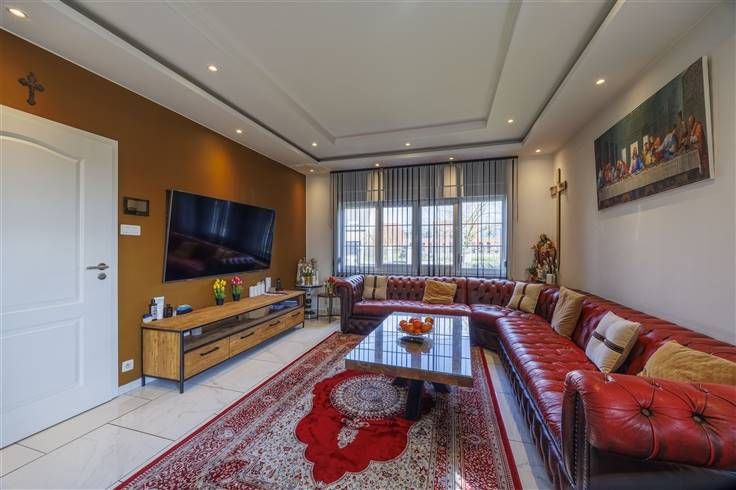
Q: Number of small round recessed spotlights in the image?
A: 11